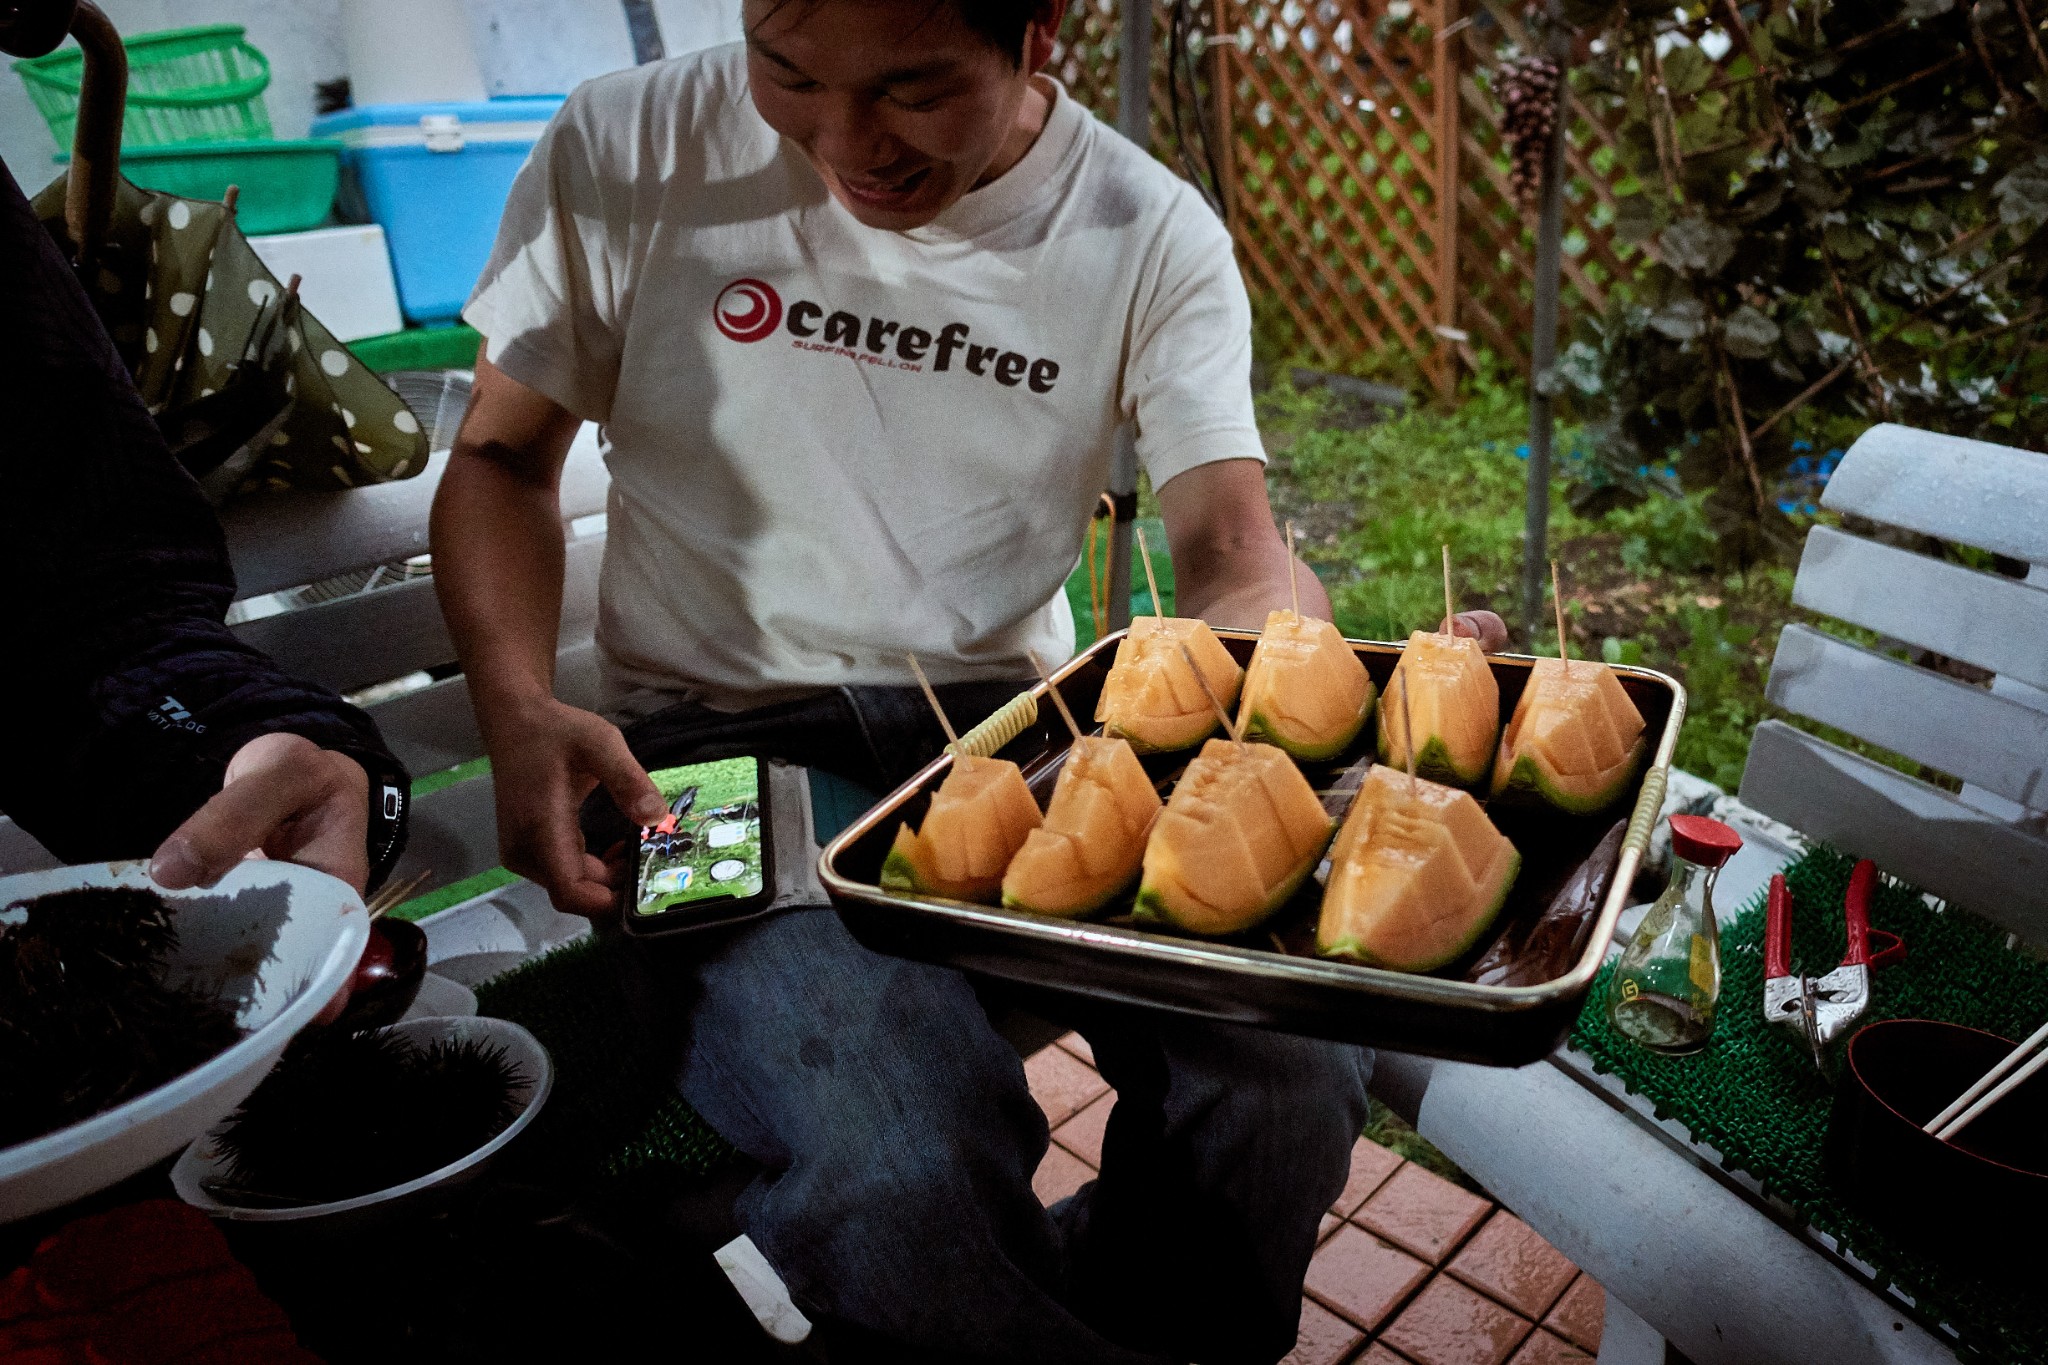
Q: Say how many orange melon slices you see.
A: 8